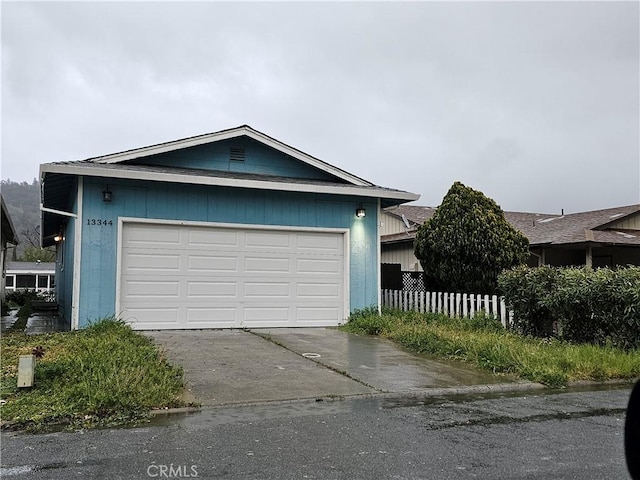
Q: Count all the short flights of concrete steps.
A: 0